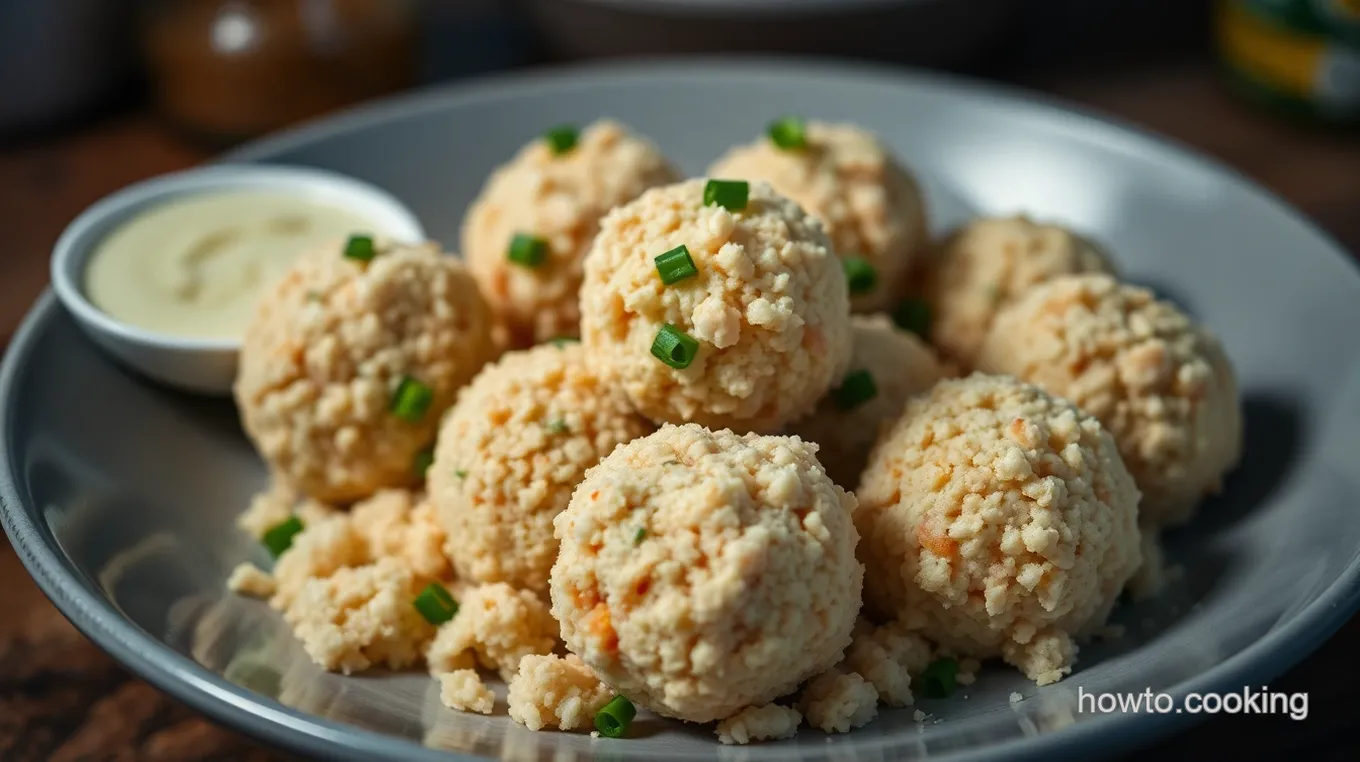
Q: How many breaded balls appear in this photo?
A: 10